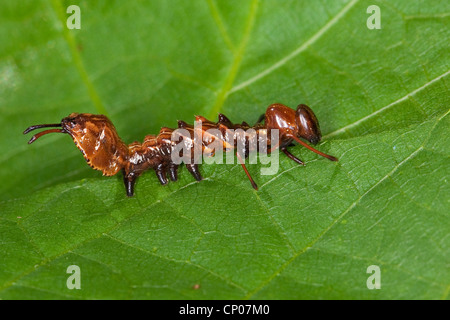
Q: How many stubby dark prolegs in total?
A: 4